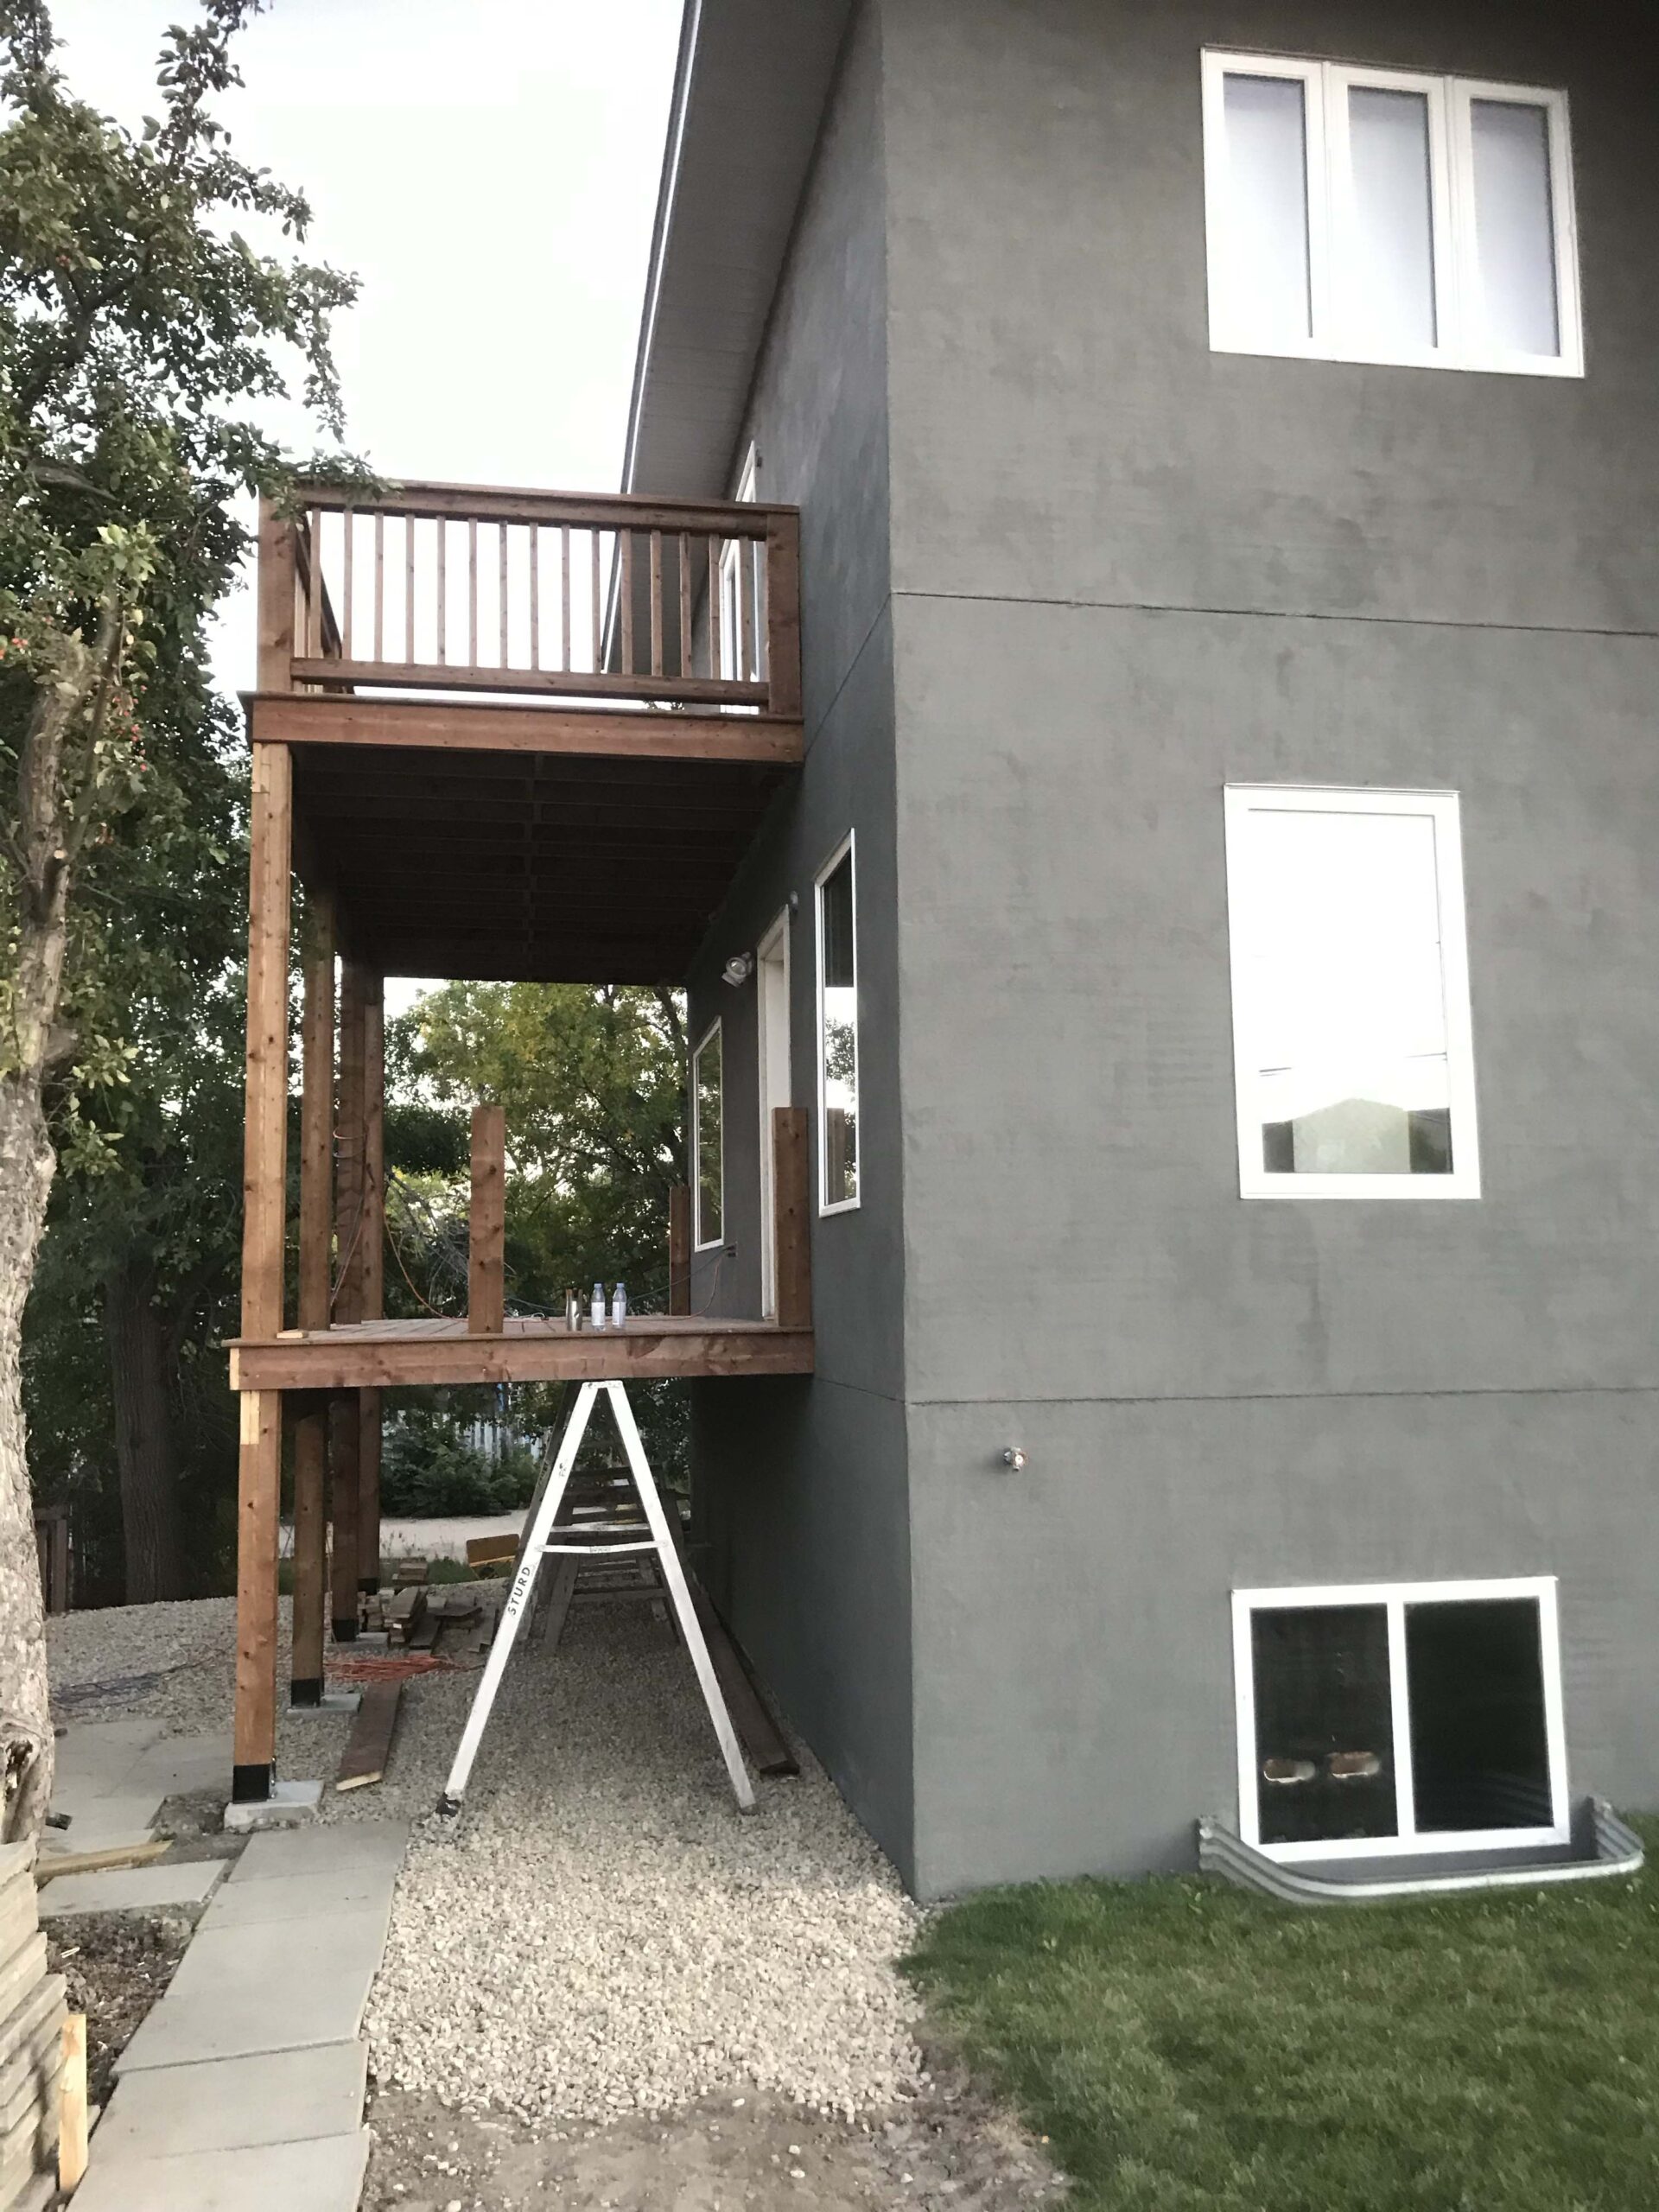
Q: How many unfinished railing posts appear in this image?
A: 3